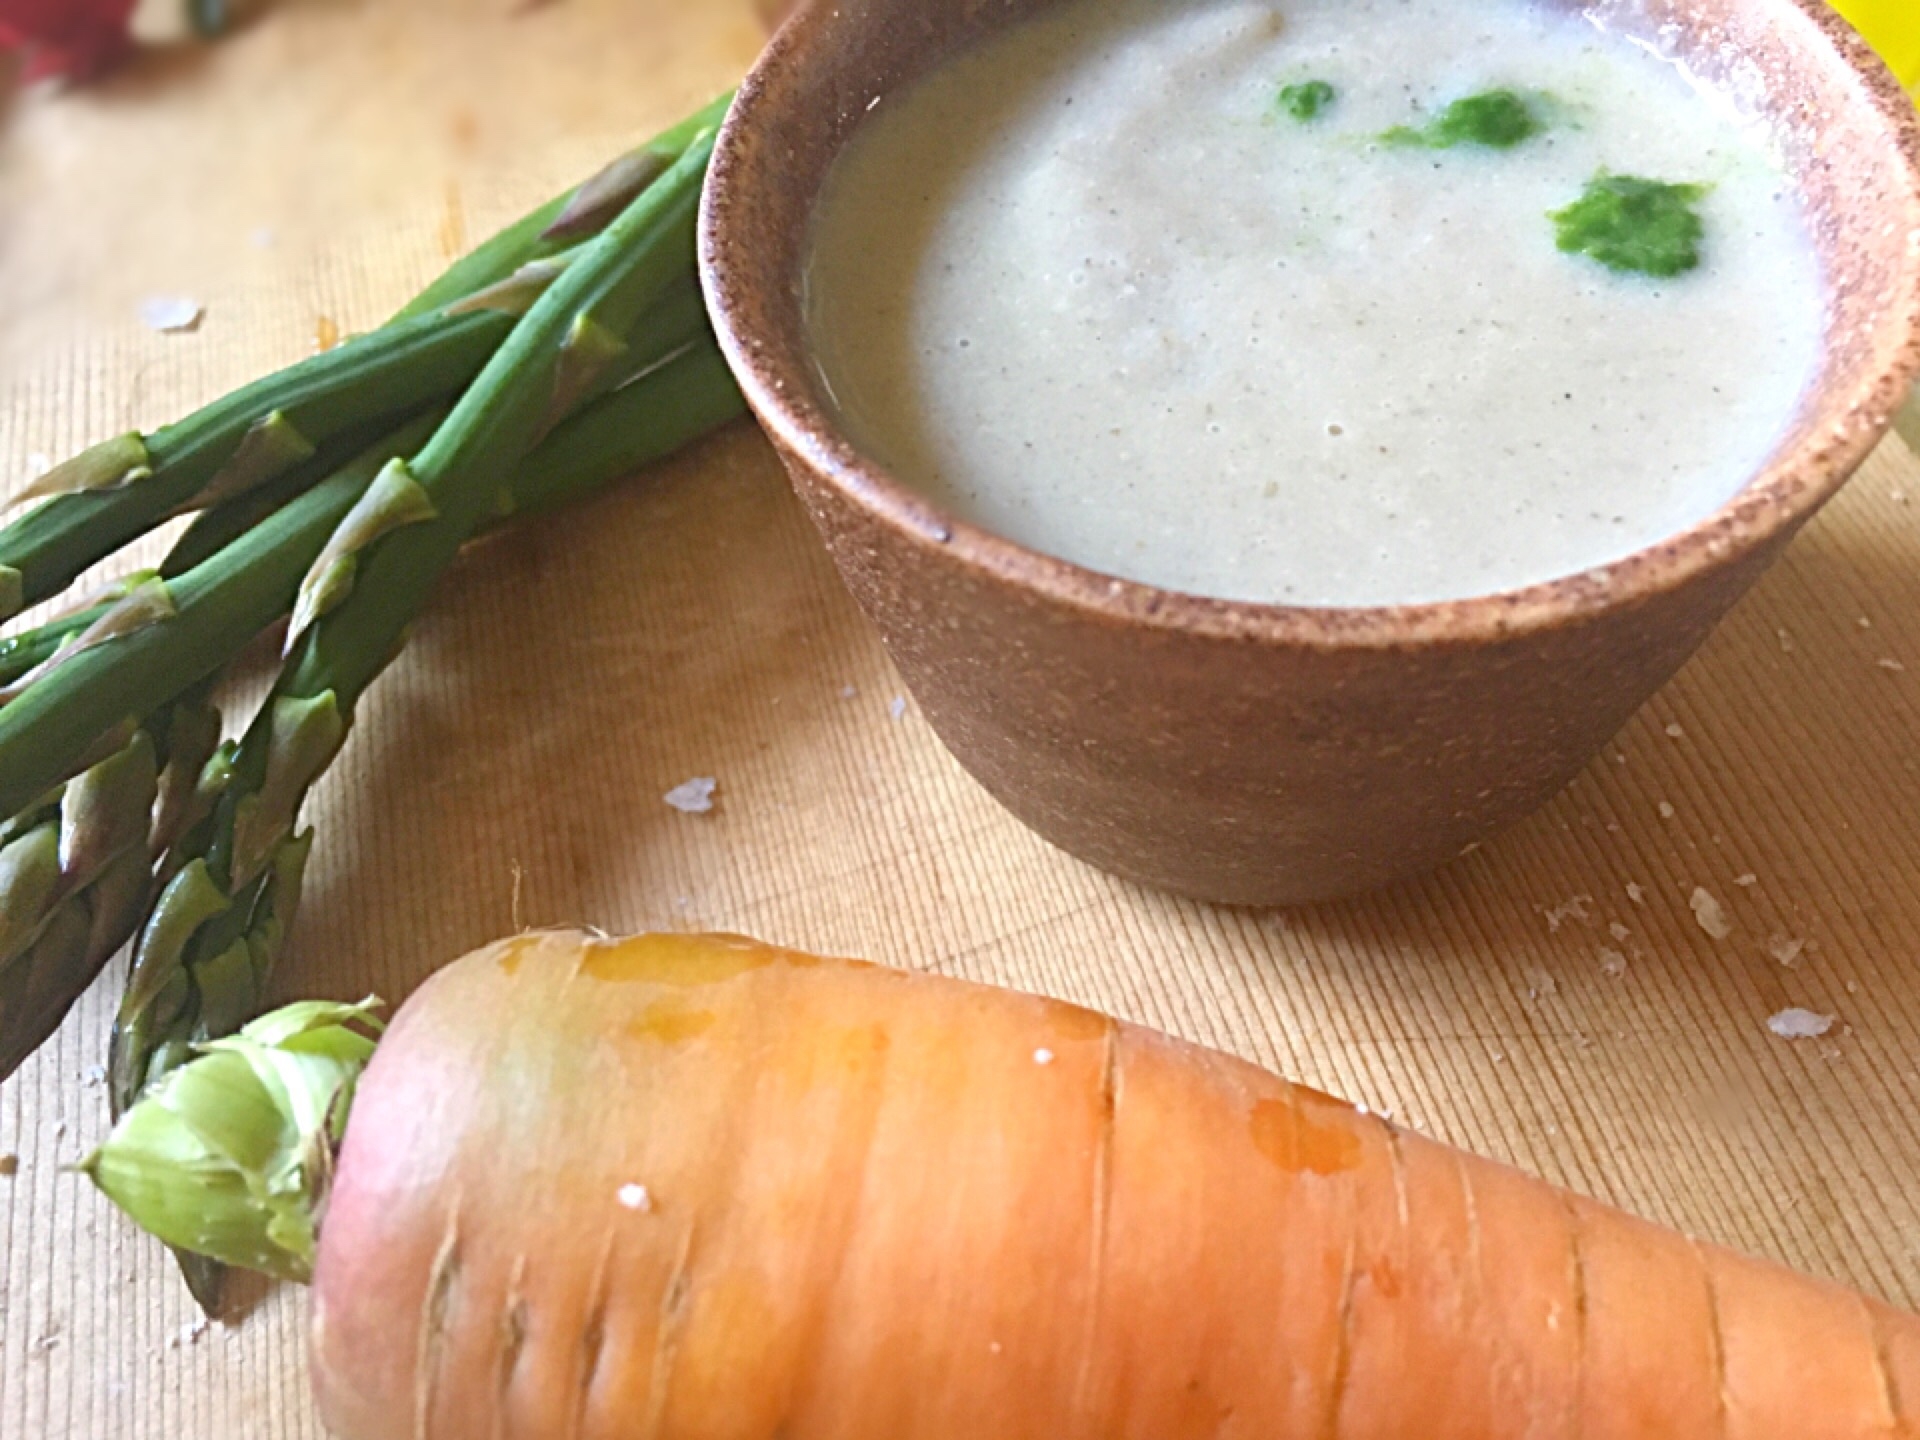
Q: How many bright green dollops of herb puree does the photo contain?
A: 3